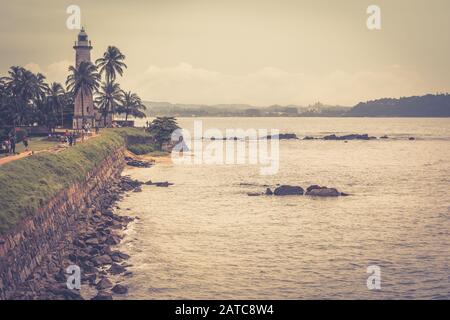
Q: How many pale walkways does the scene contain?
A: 1